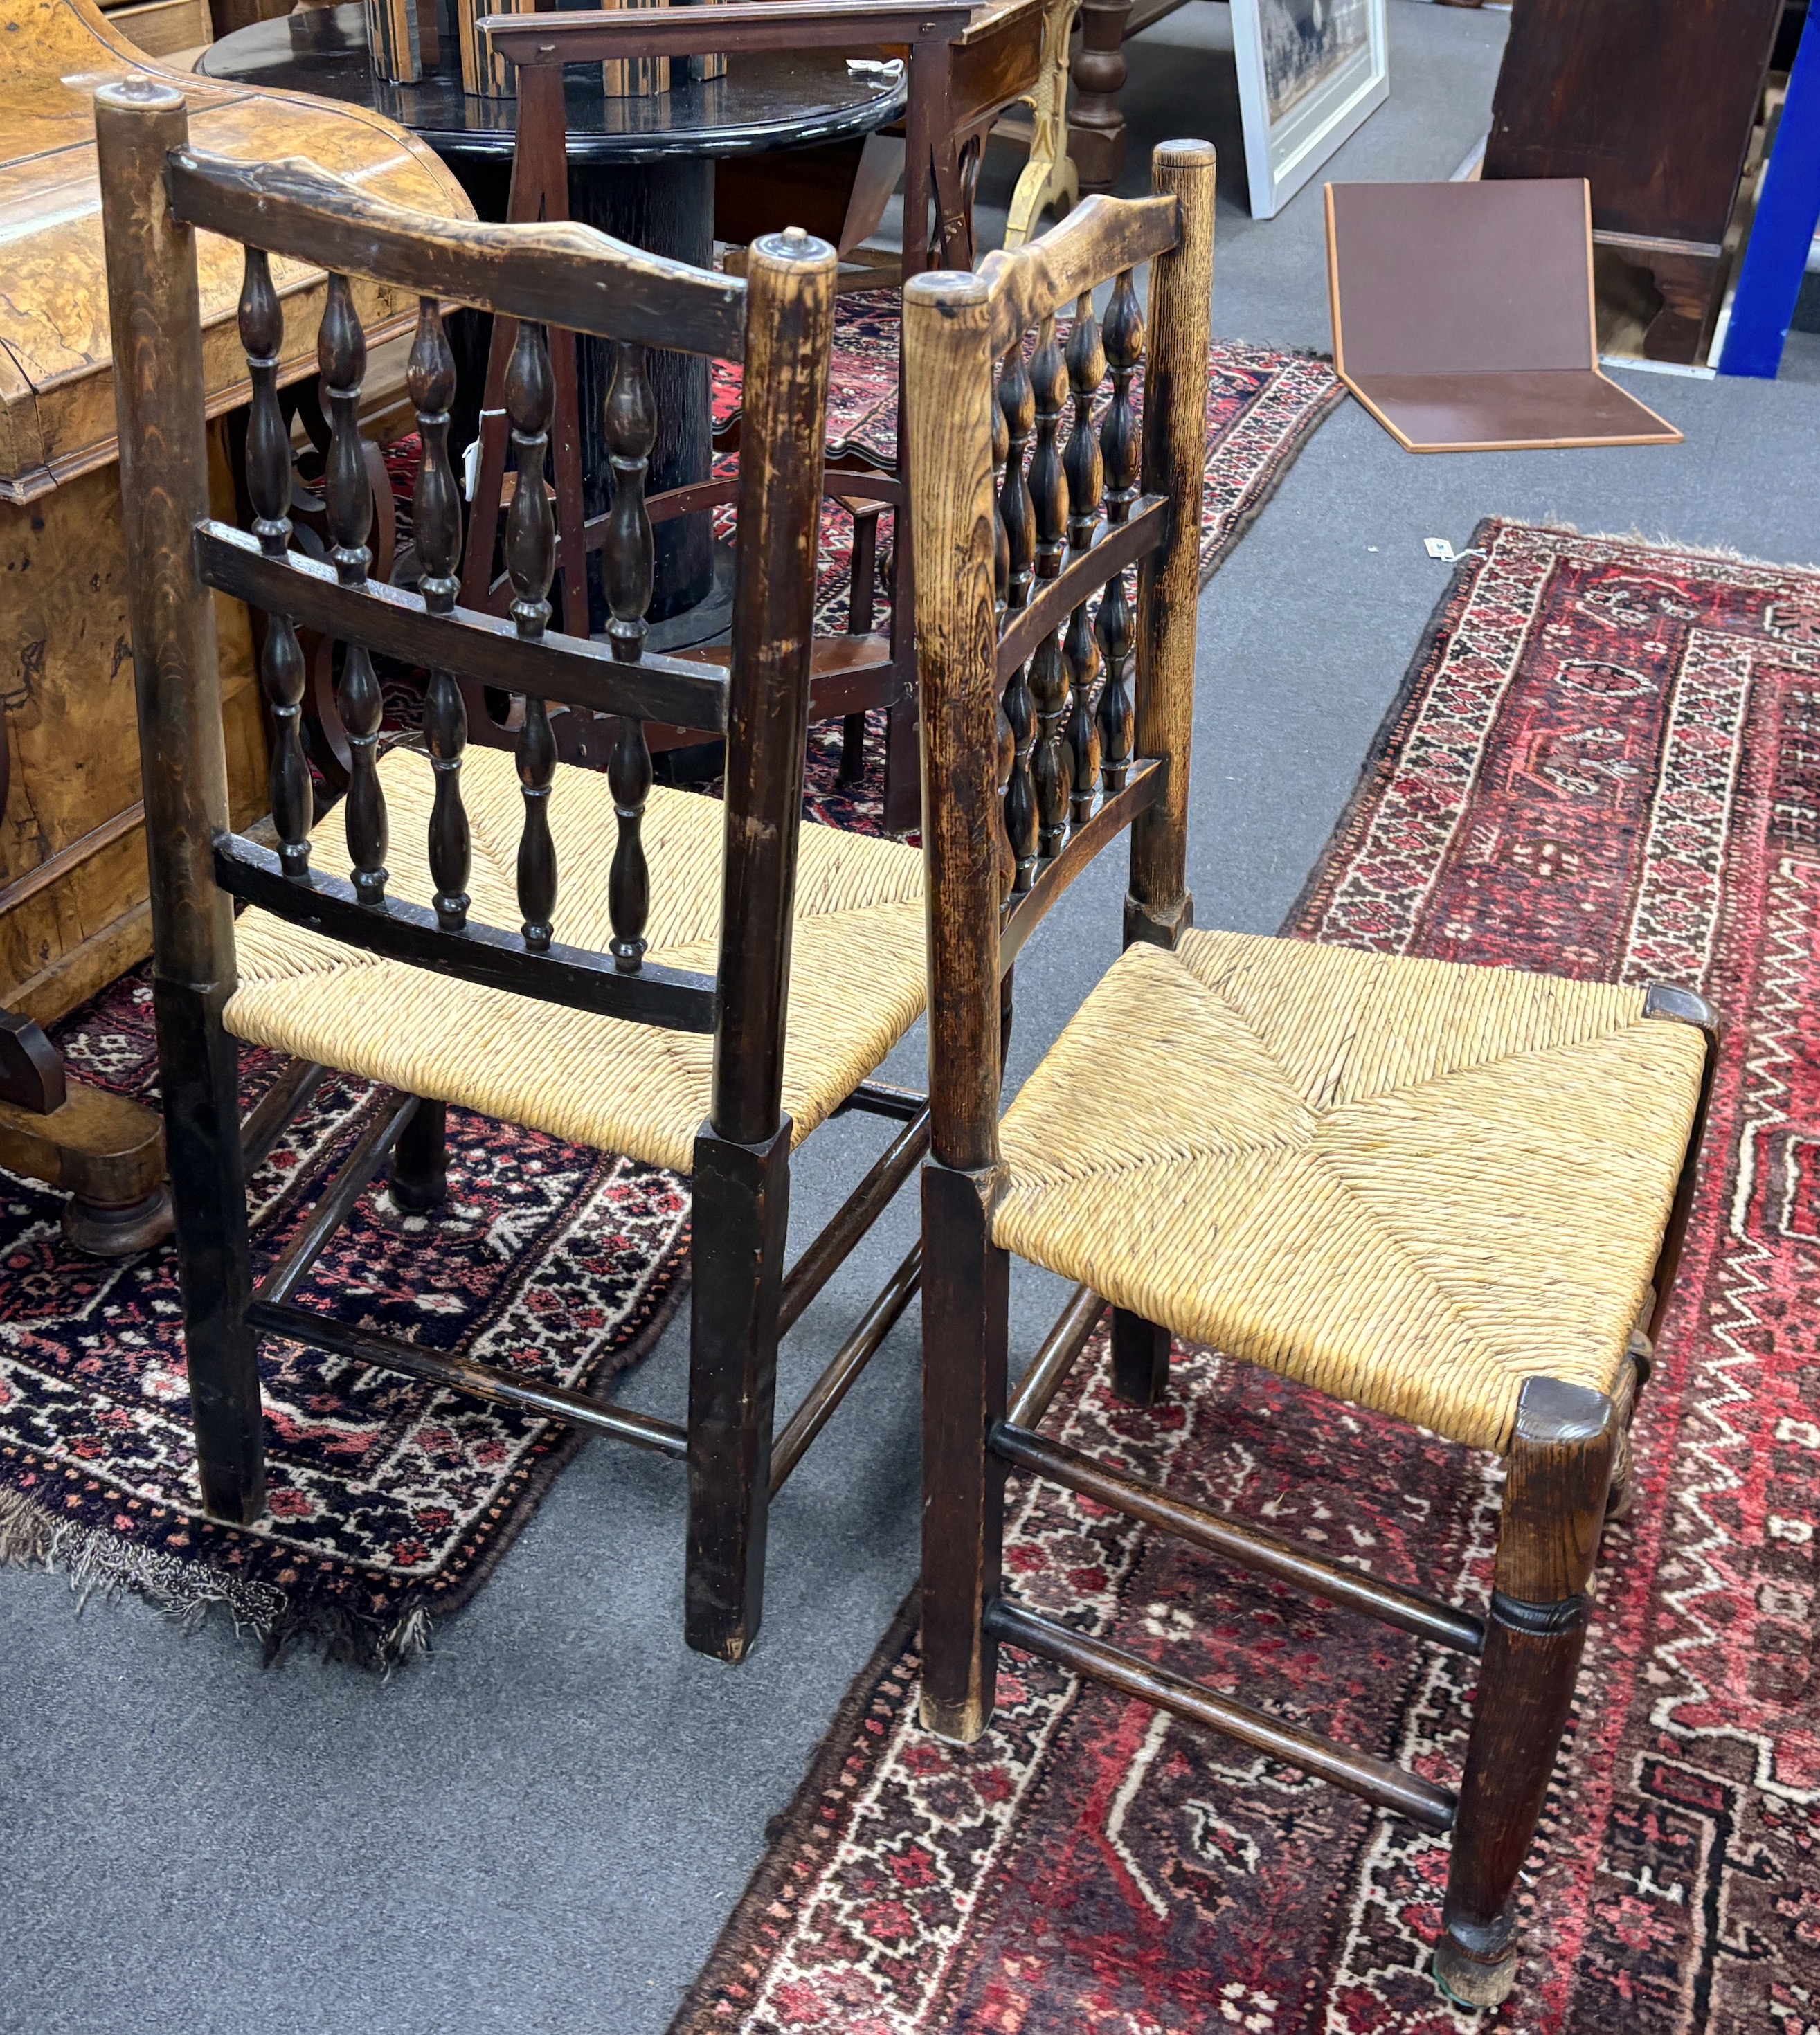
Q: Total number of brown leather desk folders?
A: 1